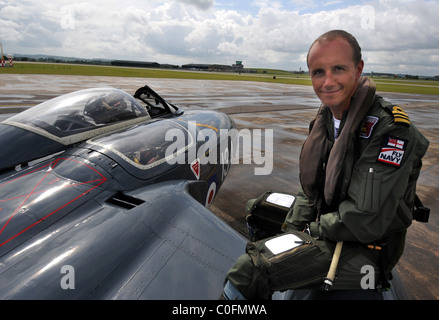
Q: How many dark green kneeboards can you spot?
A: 2